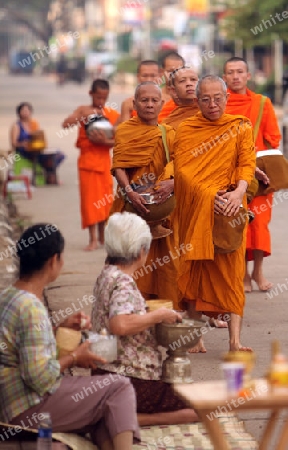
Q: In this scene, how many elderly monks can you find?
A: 2